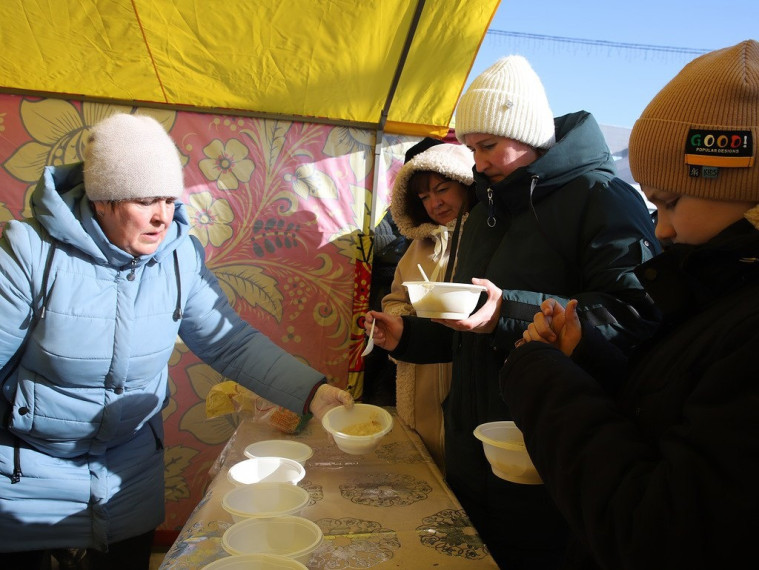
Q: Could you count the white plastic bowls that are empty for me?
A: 5